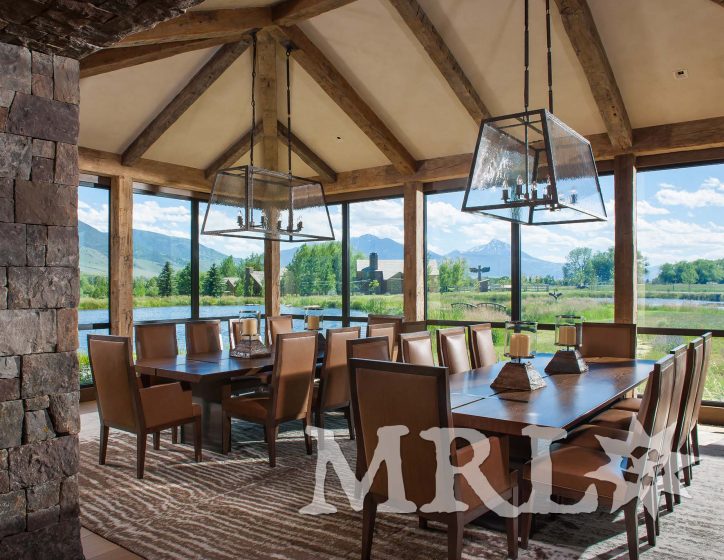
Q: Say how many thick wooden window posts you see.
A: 4